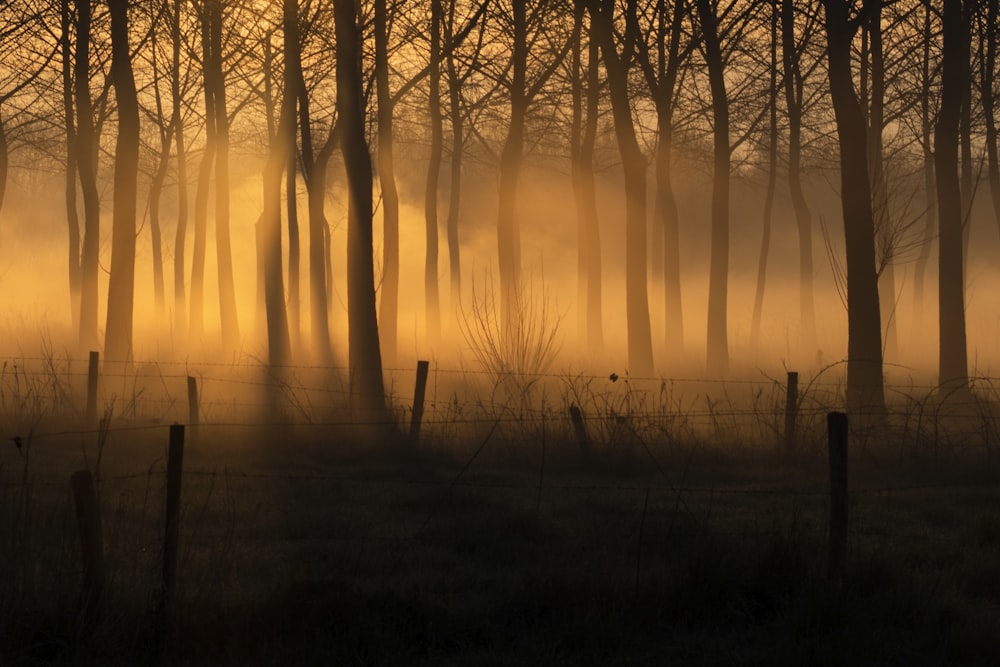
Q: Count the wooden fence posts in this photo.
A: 8